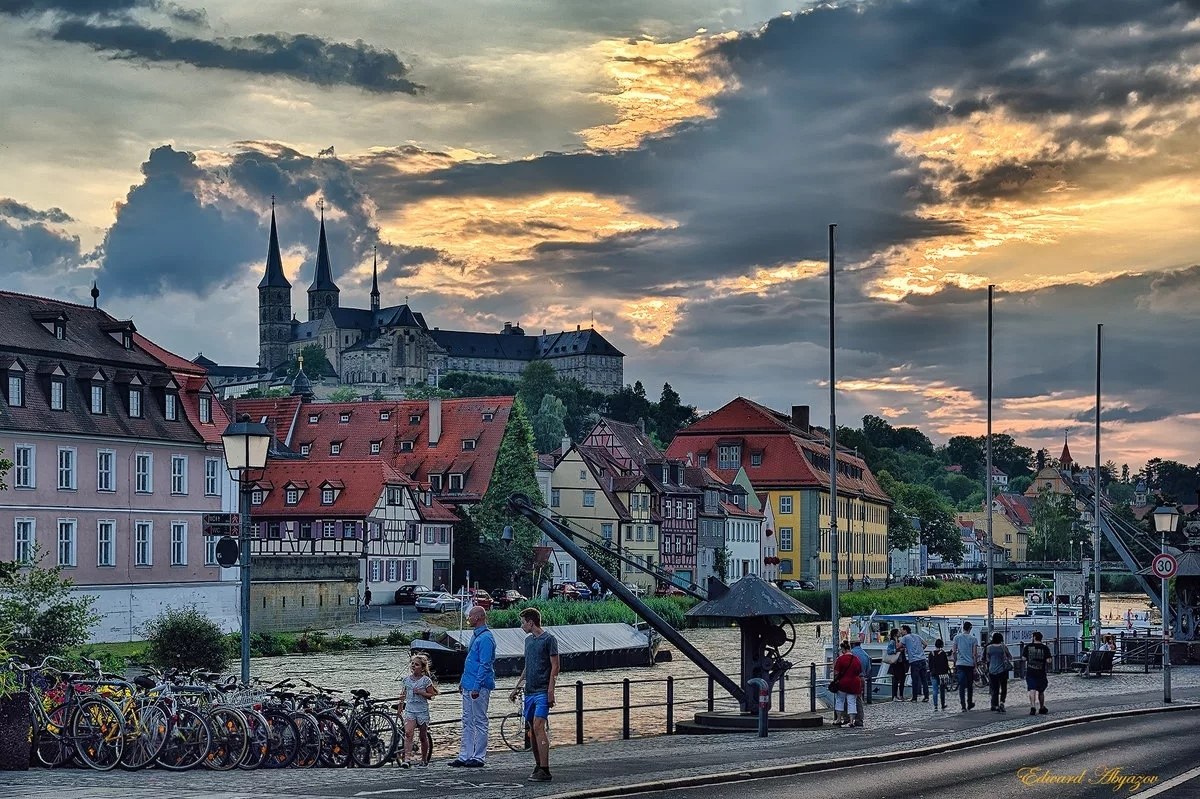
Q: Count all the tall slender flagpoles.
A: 3